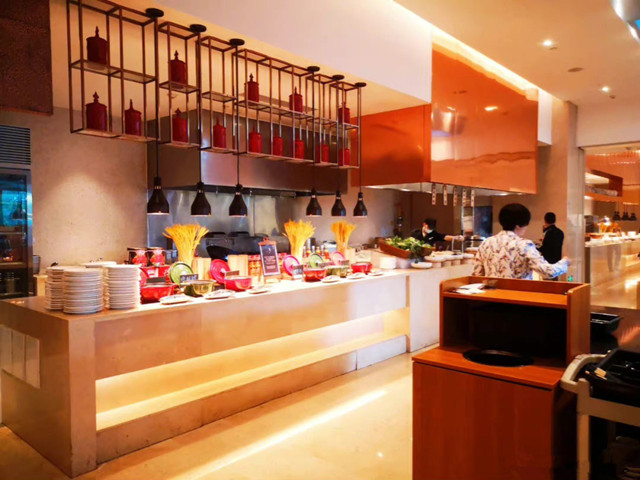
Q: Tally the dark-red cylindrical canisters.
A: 14